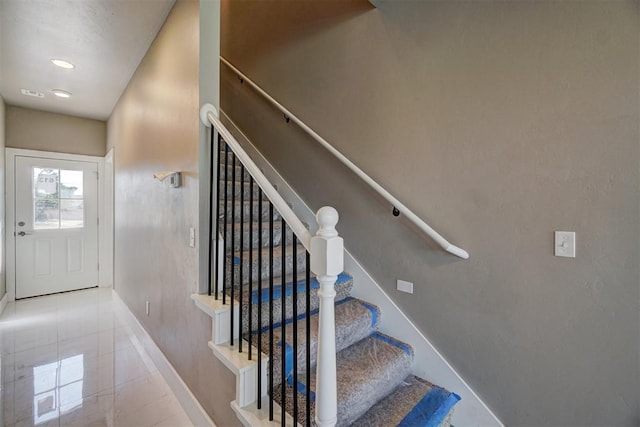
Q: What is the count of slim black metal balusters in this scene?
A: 11